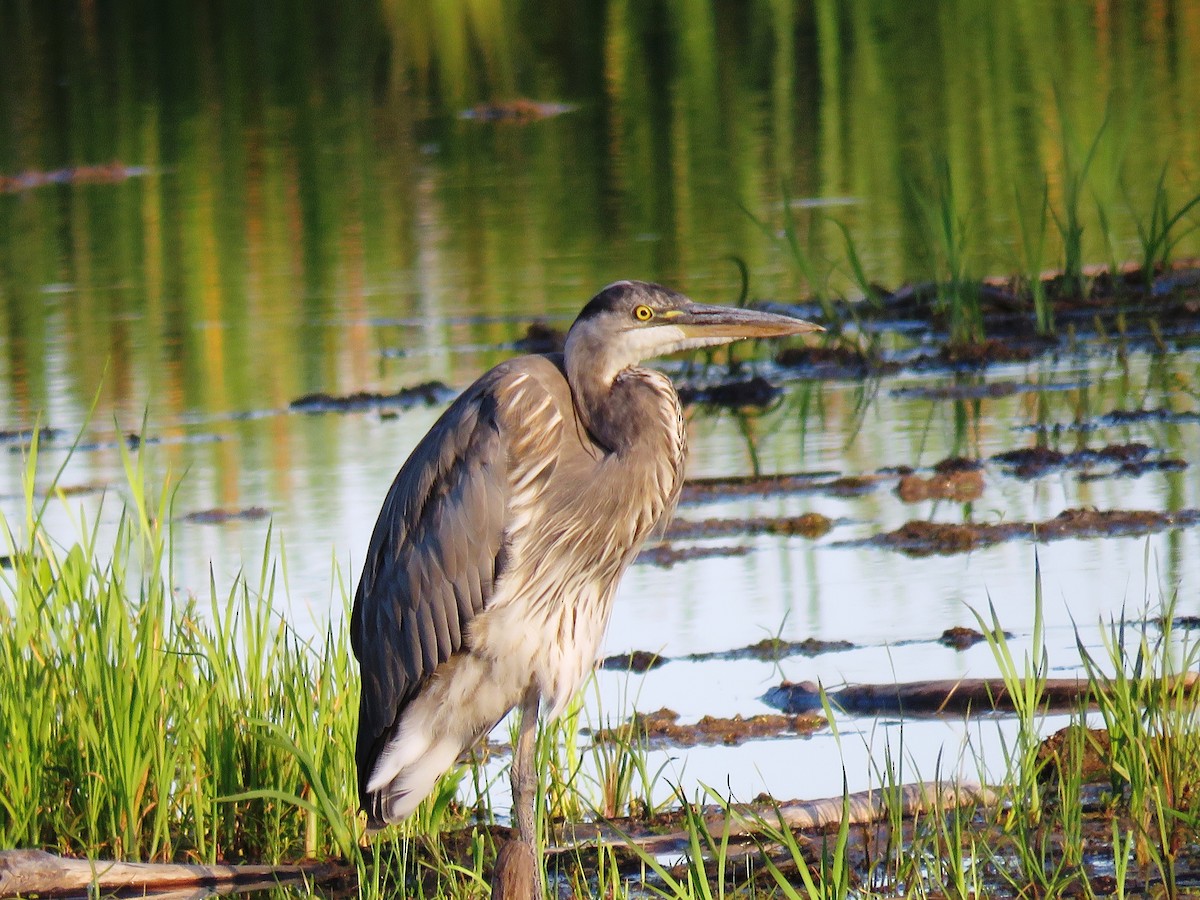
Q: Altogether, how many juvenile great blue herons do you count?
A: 1